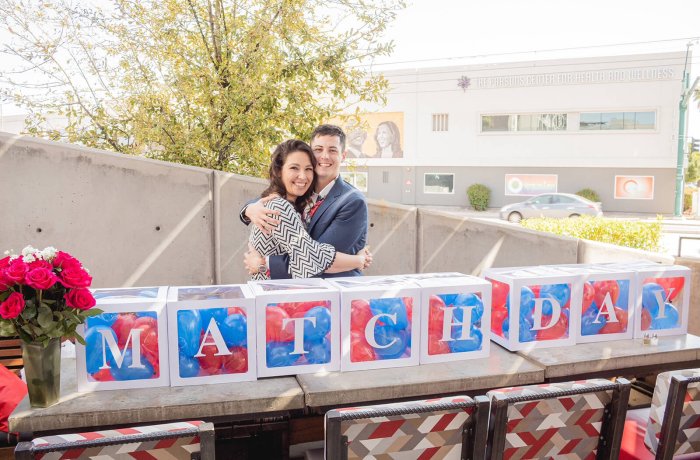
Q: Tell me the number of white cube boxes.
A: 8